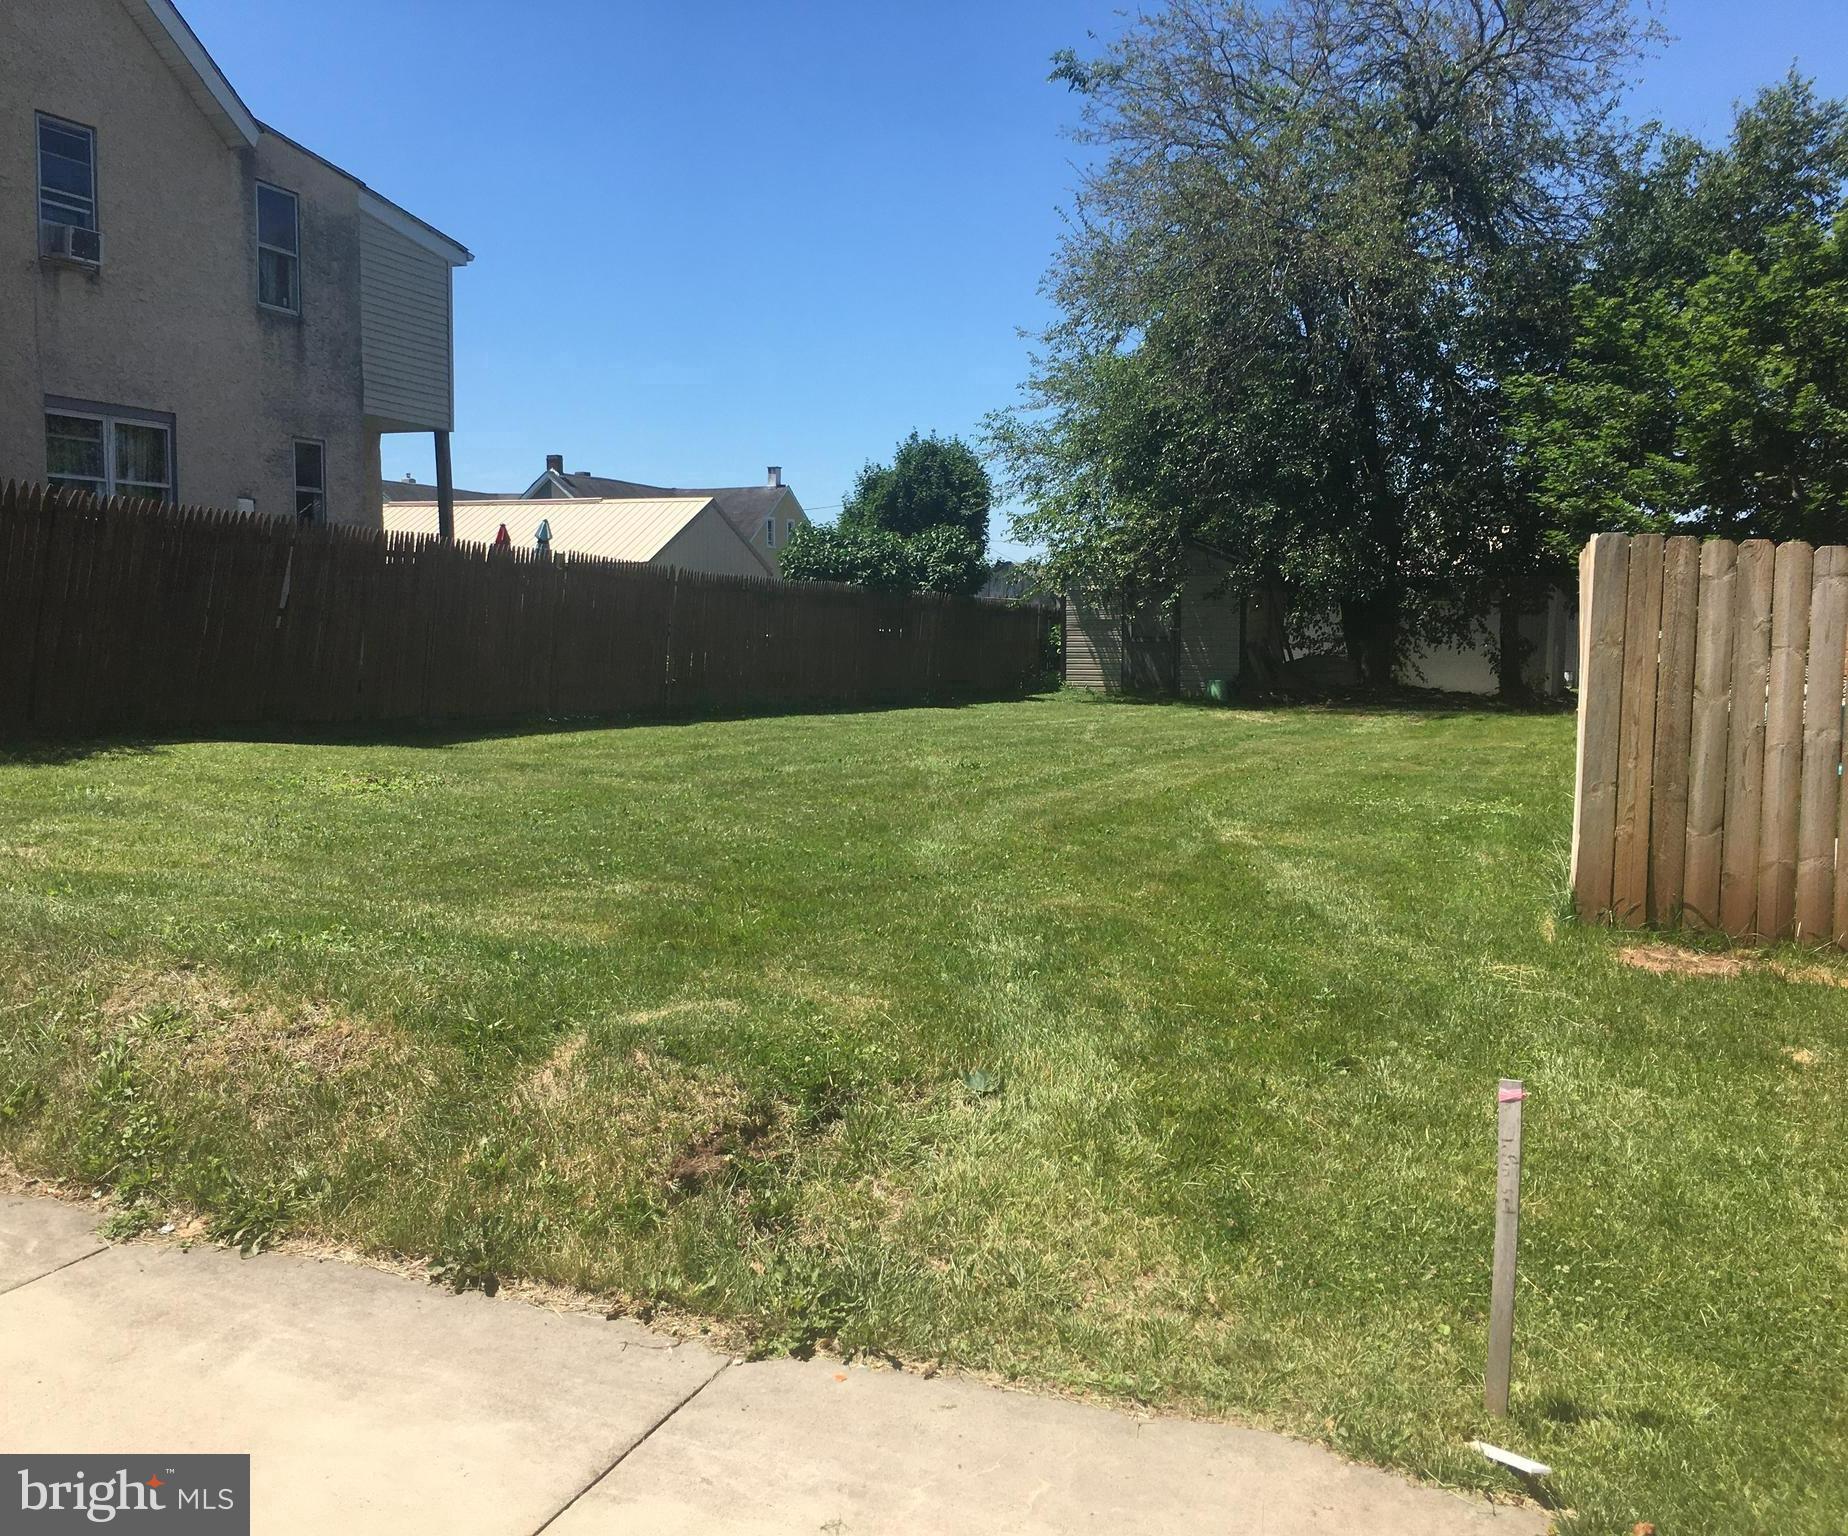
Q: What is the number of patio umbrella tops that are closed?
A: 2